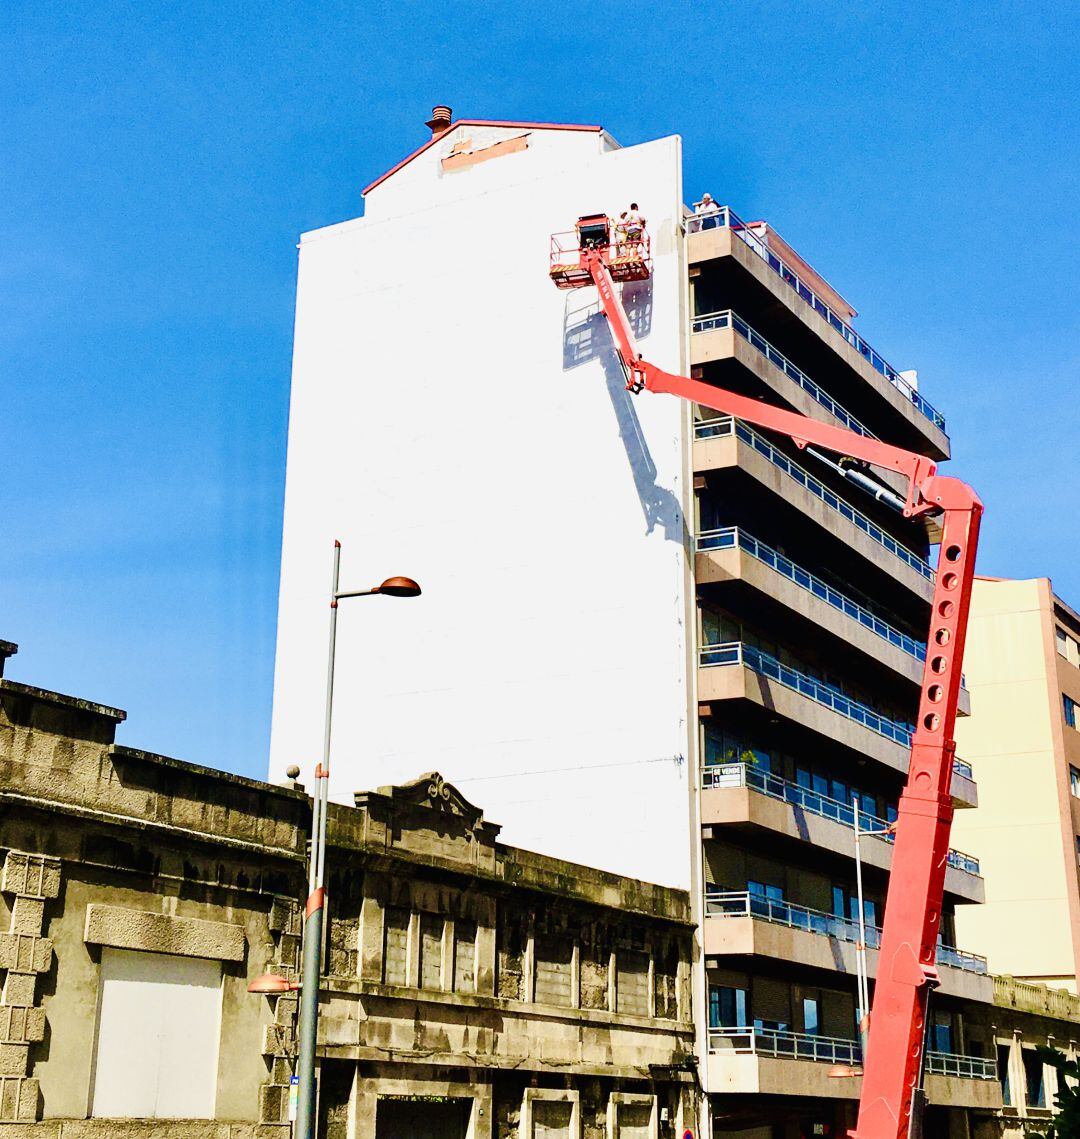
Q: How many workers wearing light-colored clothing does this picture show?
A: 2